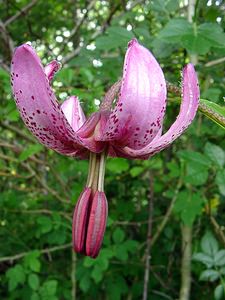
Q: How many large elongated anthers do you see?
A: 2